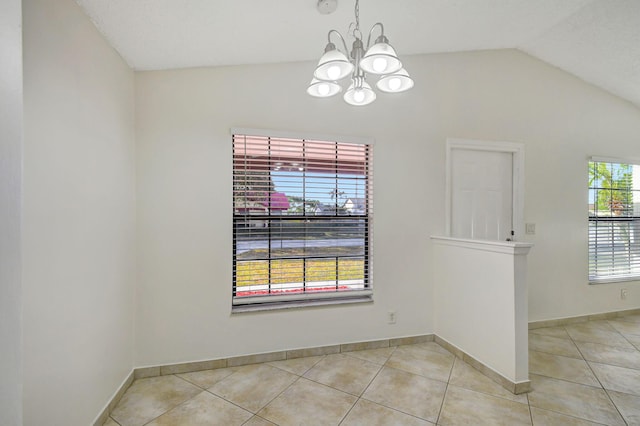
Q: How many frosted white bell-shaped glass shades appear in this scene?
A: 5